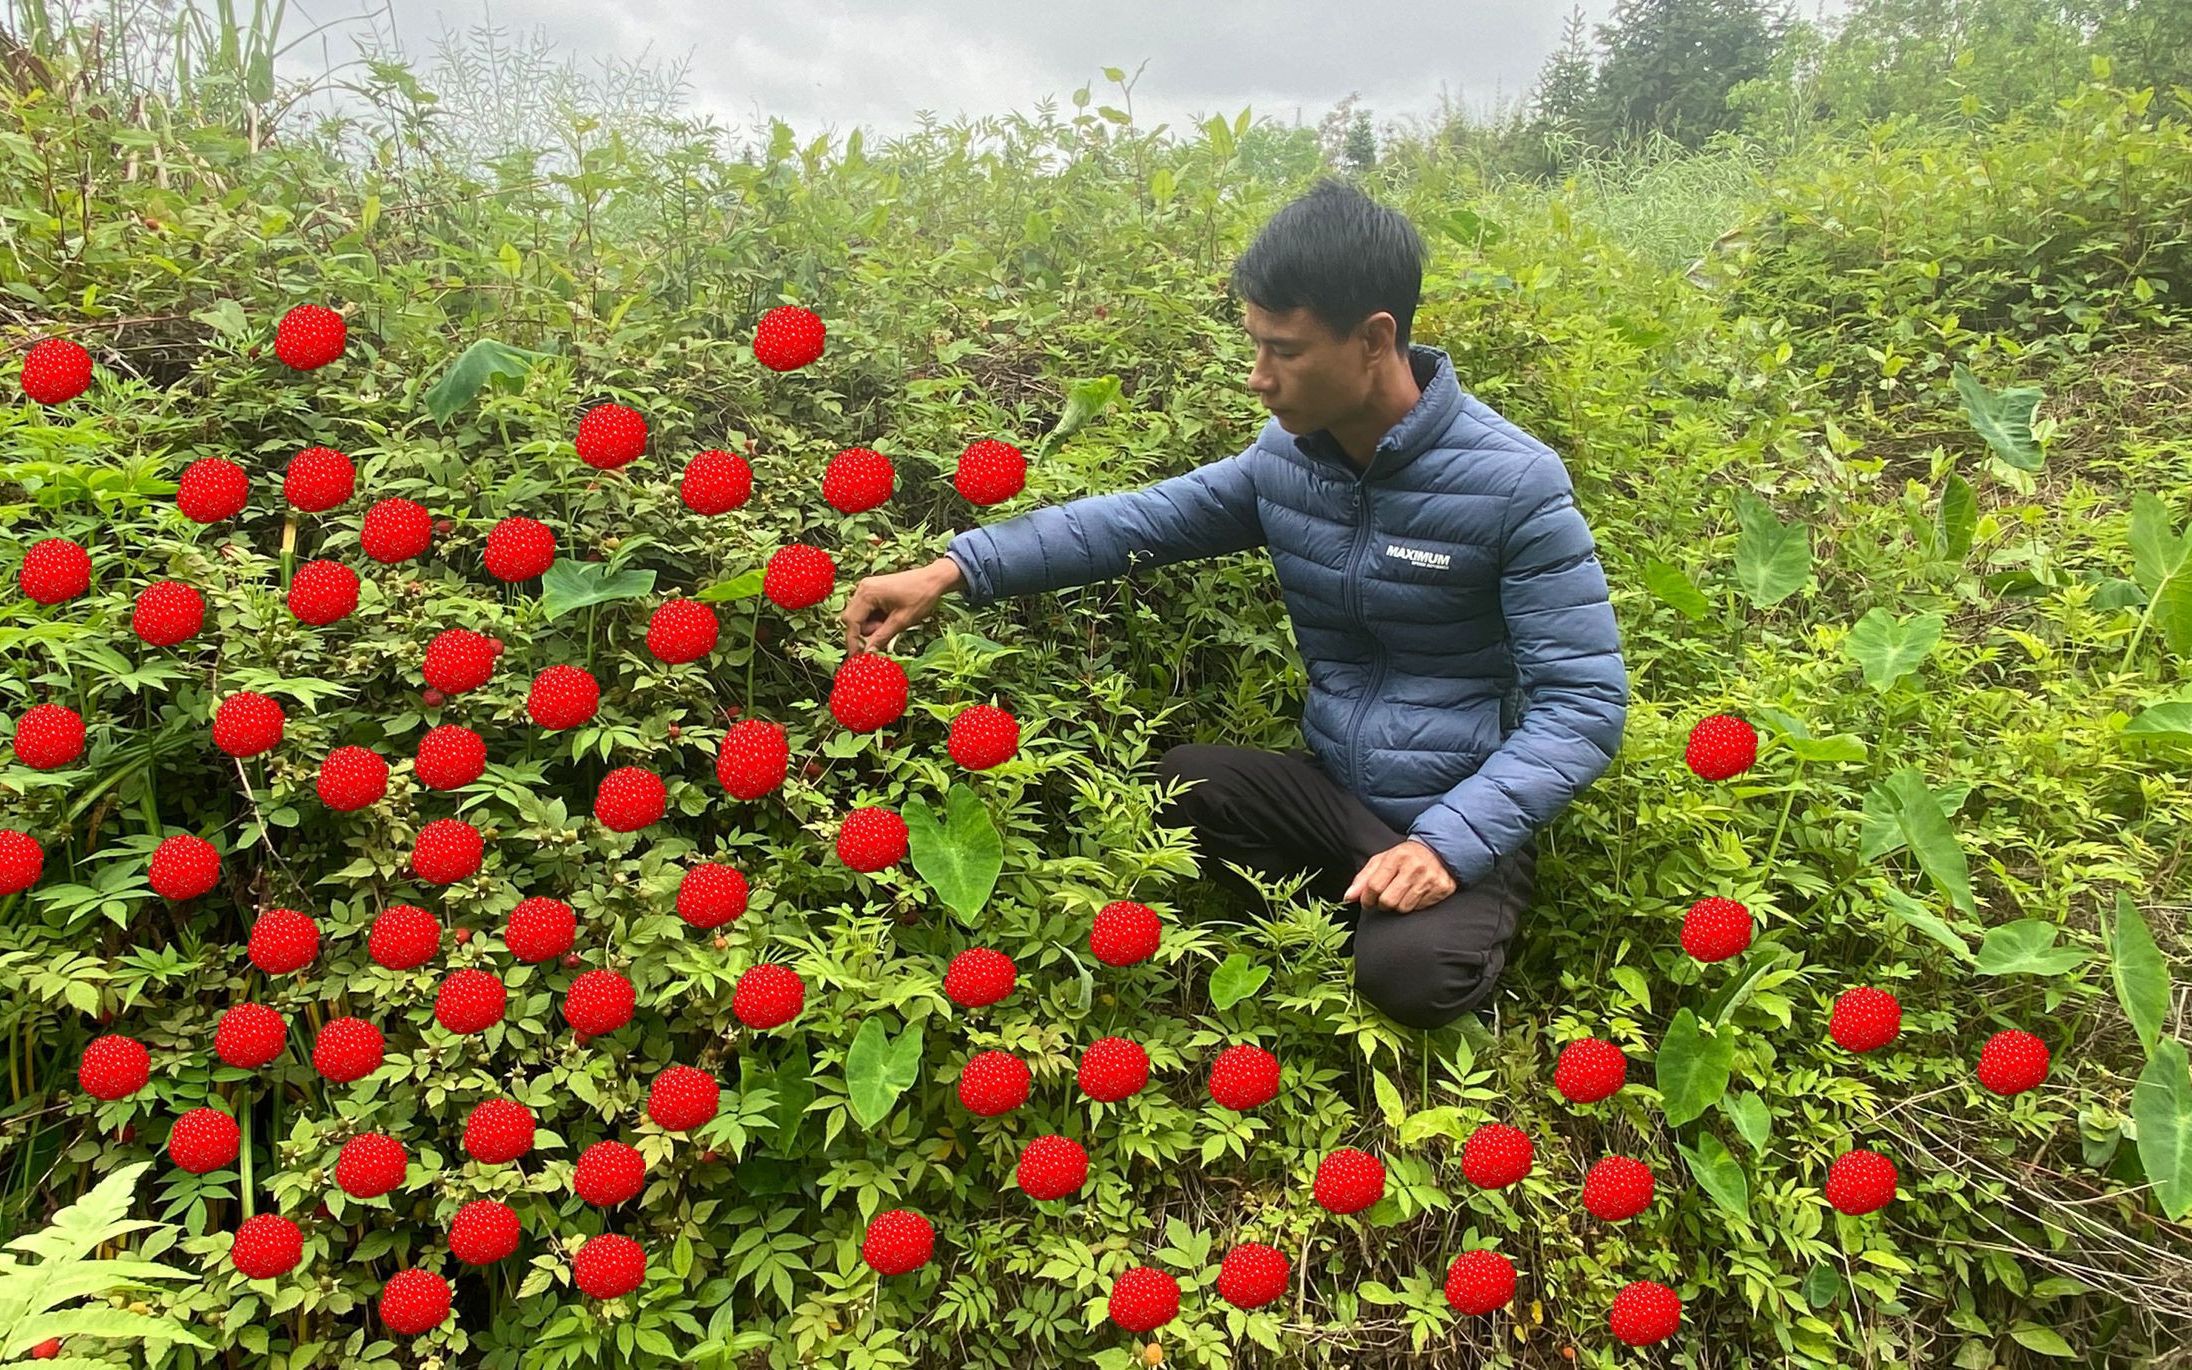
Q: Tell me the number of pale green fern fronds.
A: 1